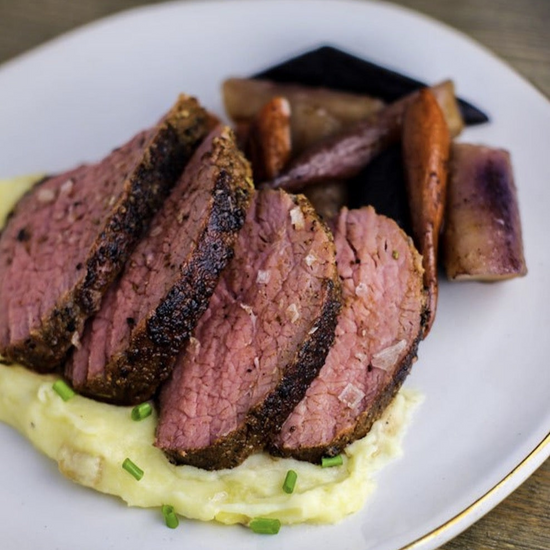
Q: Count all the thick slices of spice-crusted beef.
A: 4